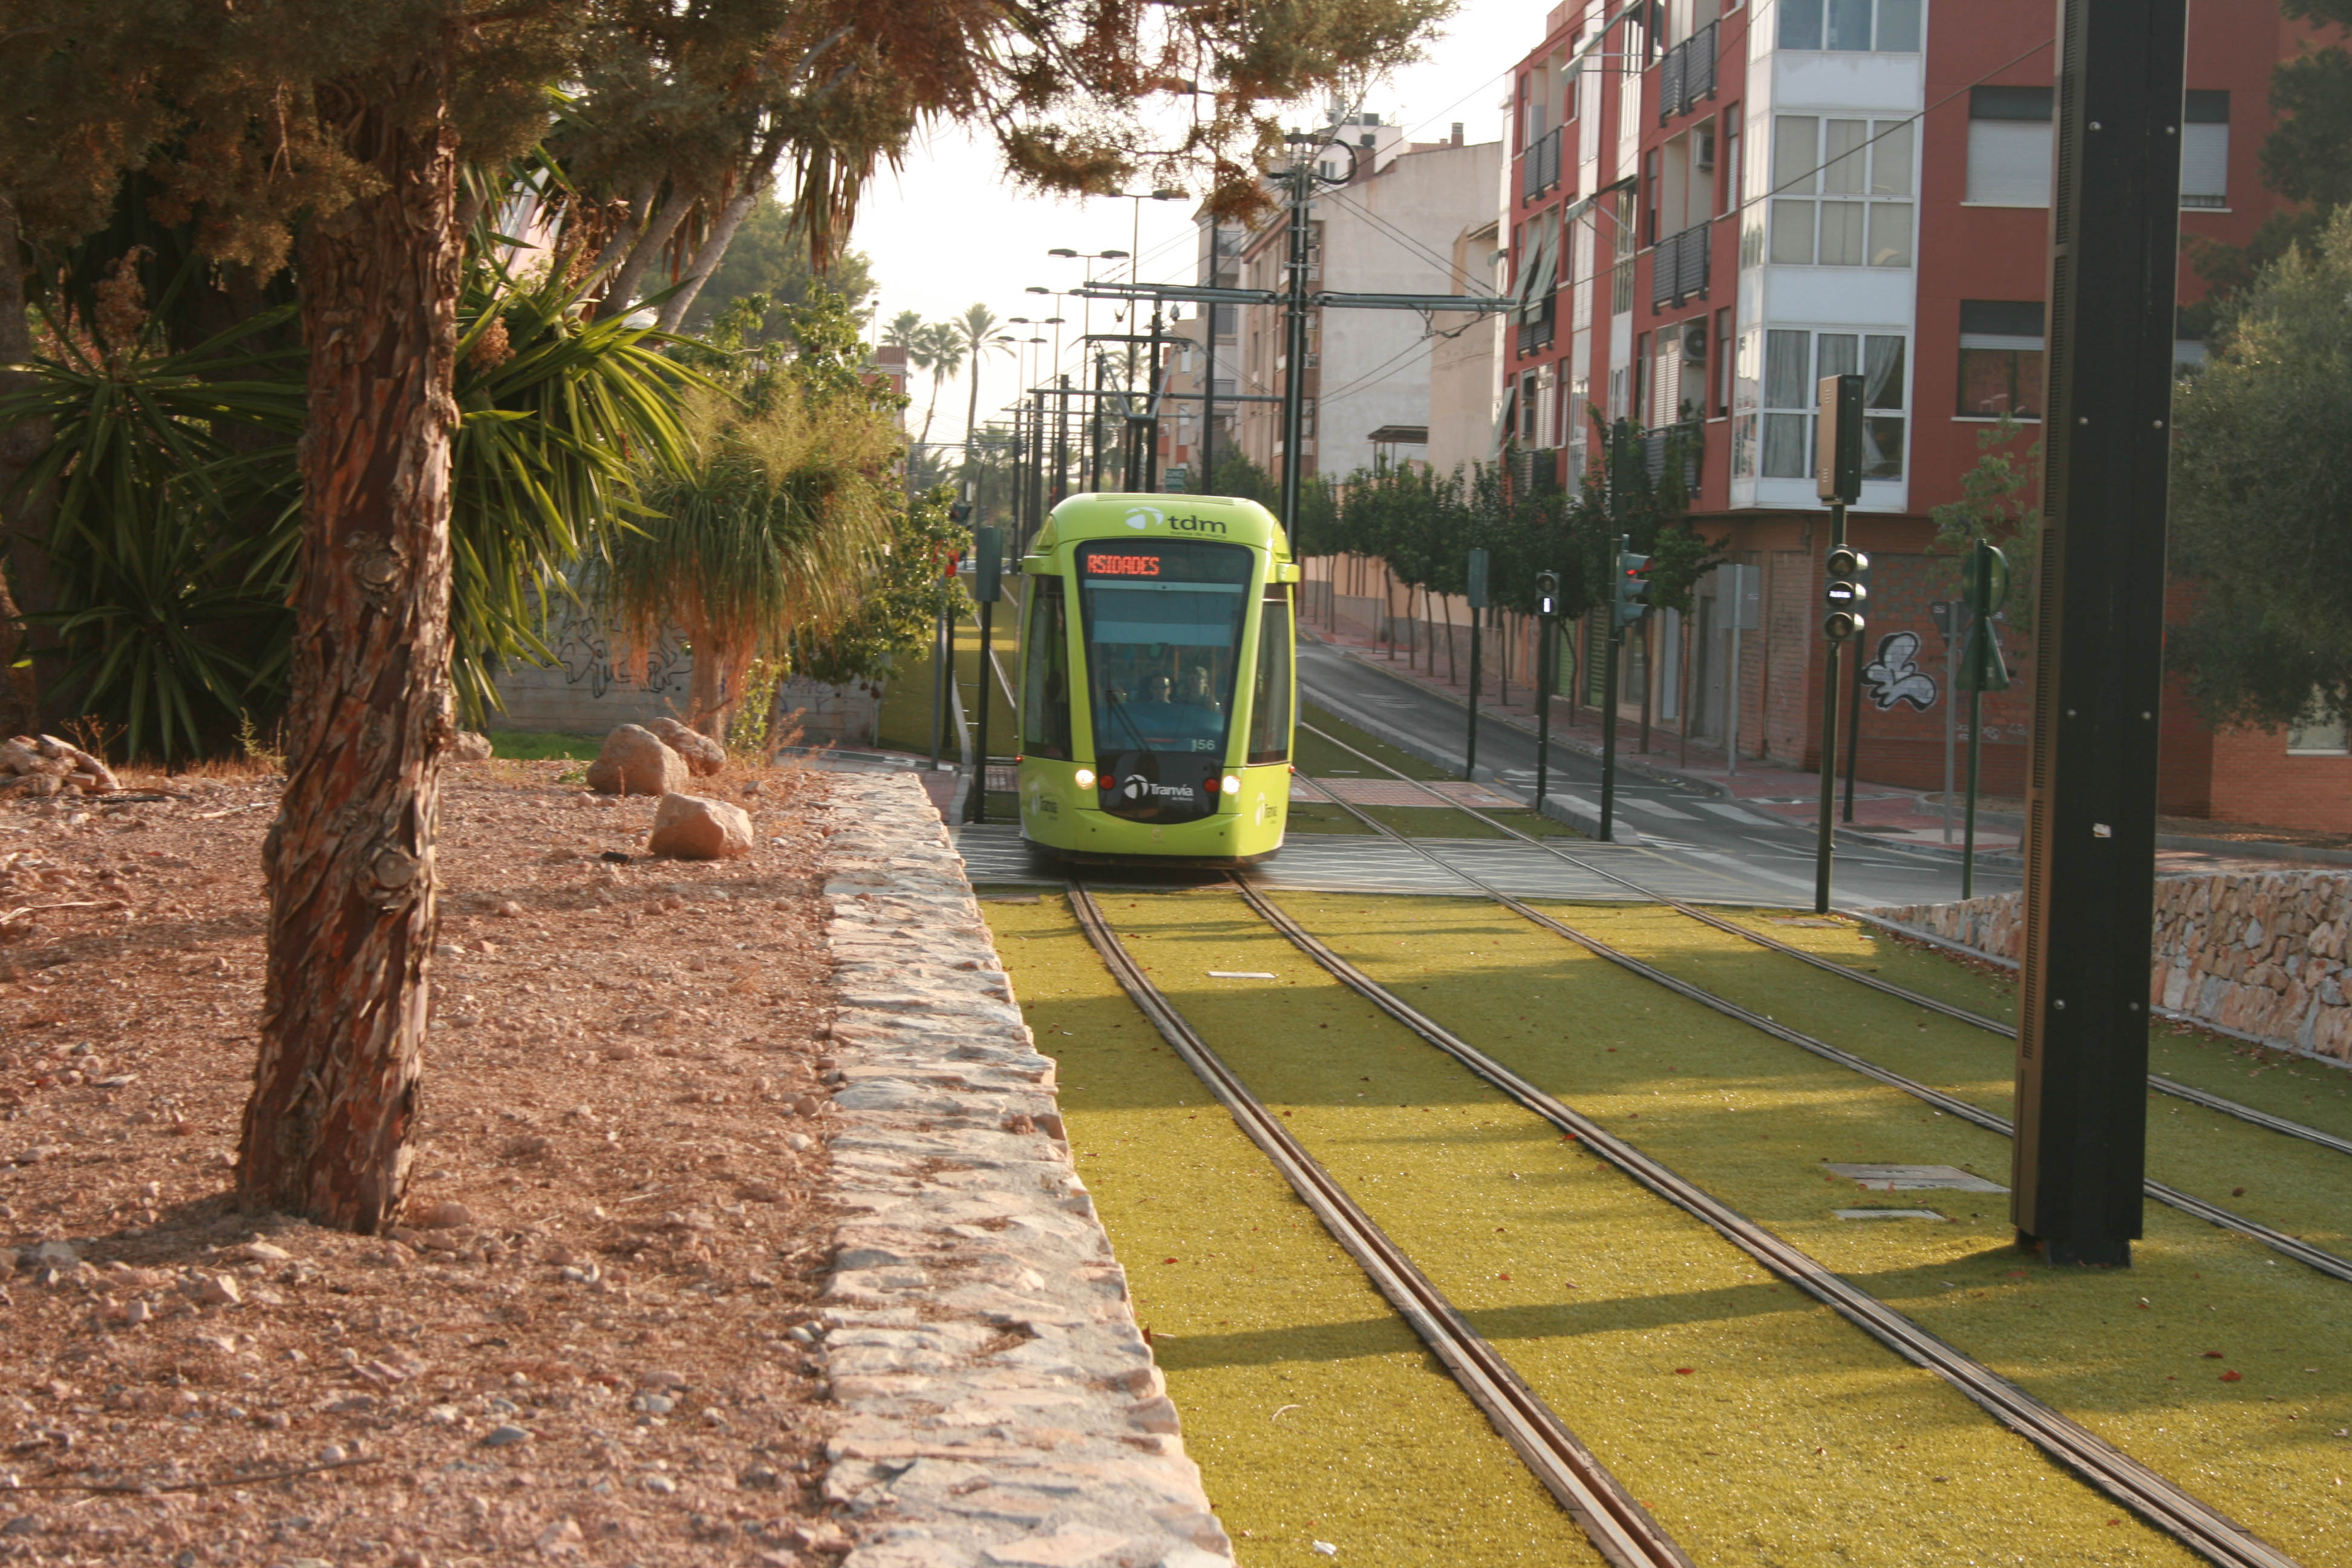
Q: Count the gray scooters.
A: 0